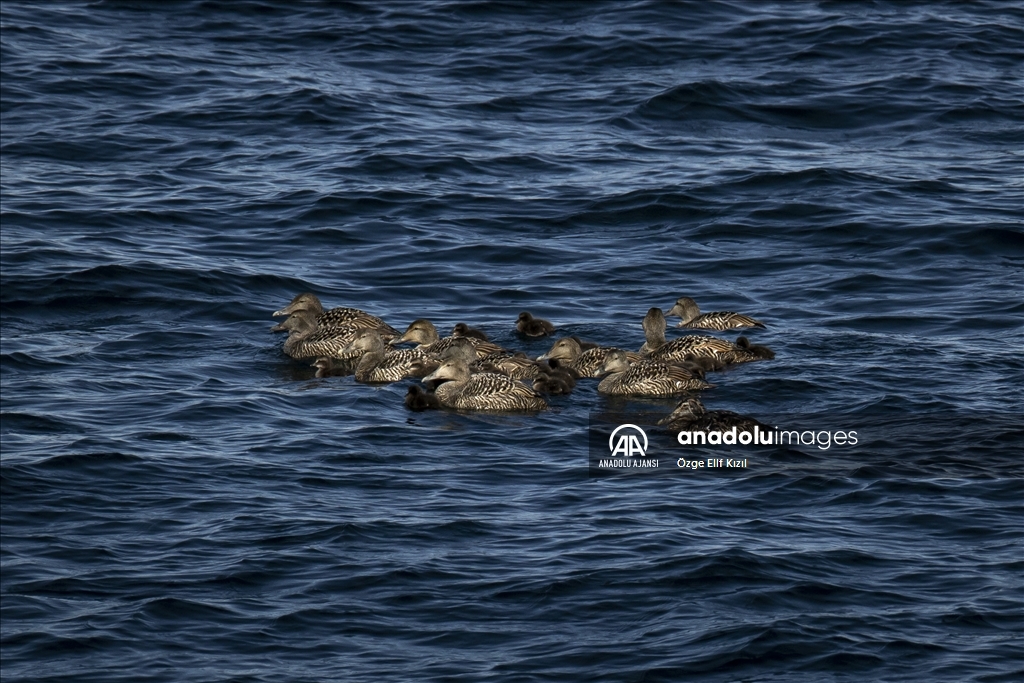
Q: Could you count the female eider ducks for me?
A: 11